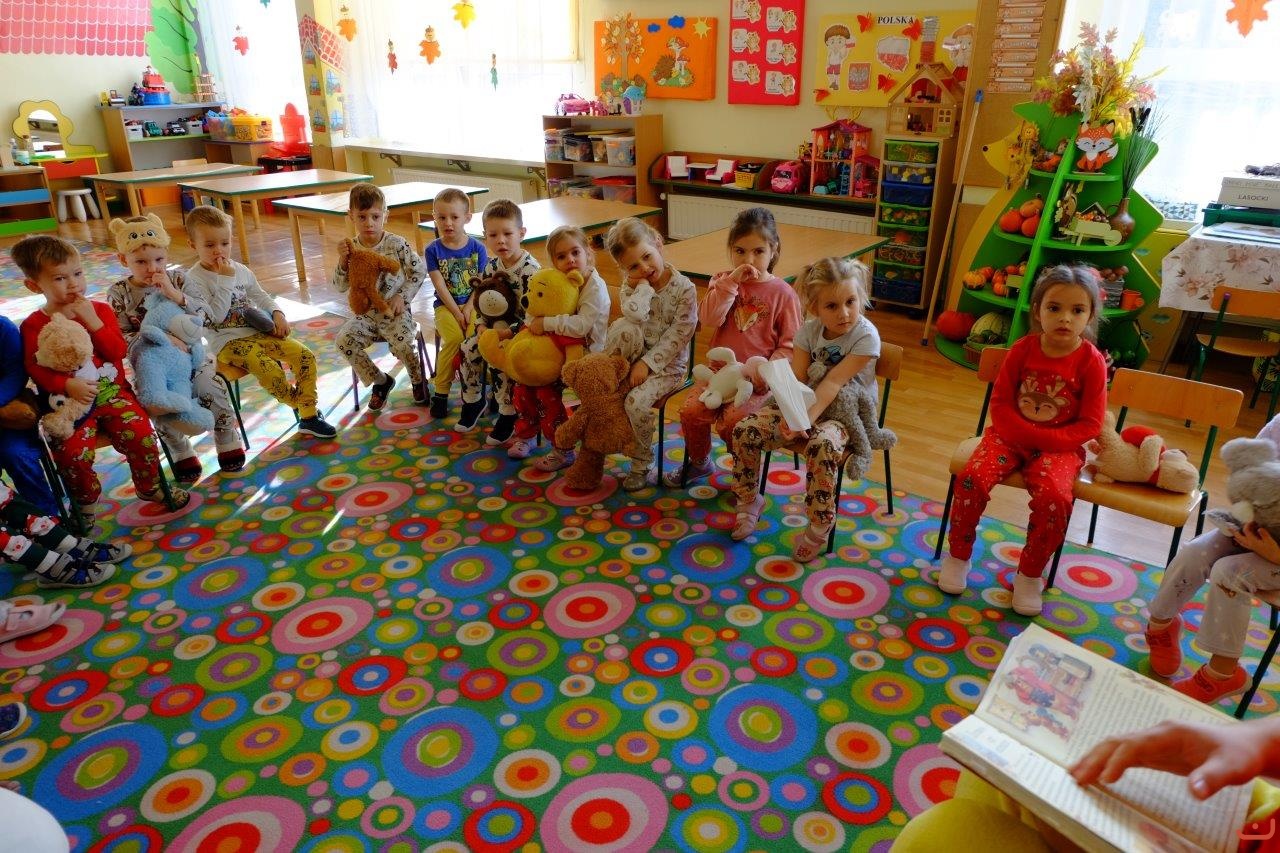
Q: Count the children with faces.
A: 11